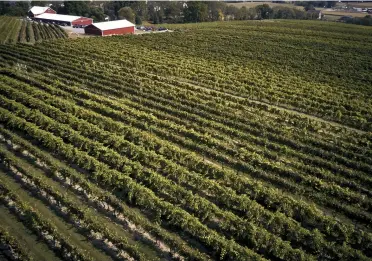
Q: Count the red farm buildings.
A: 3